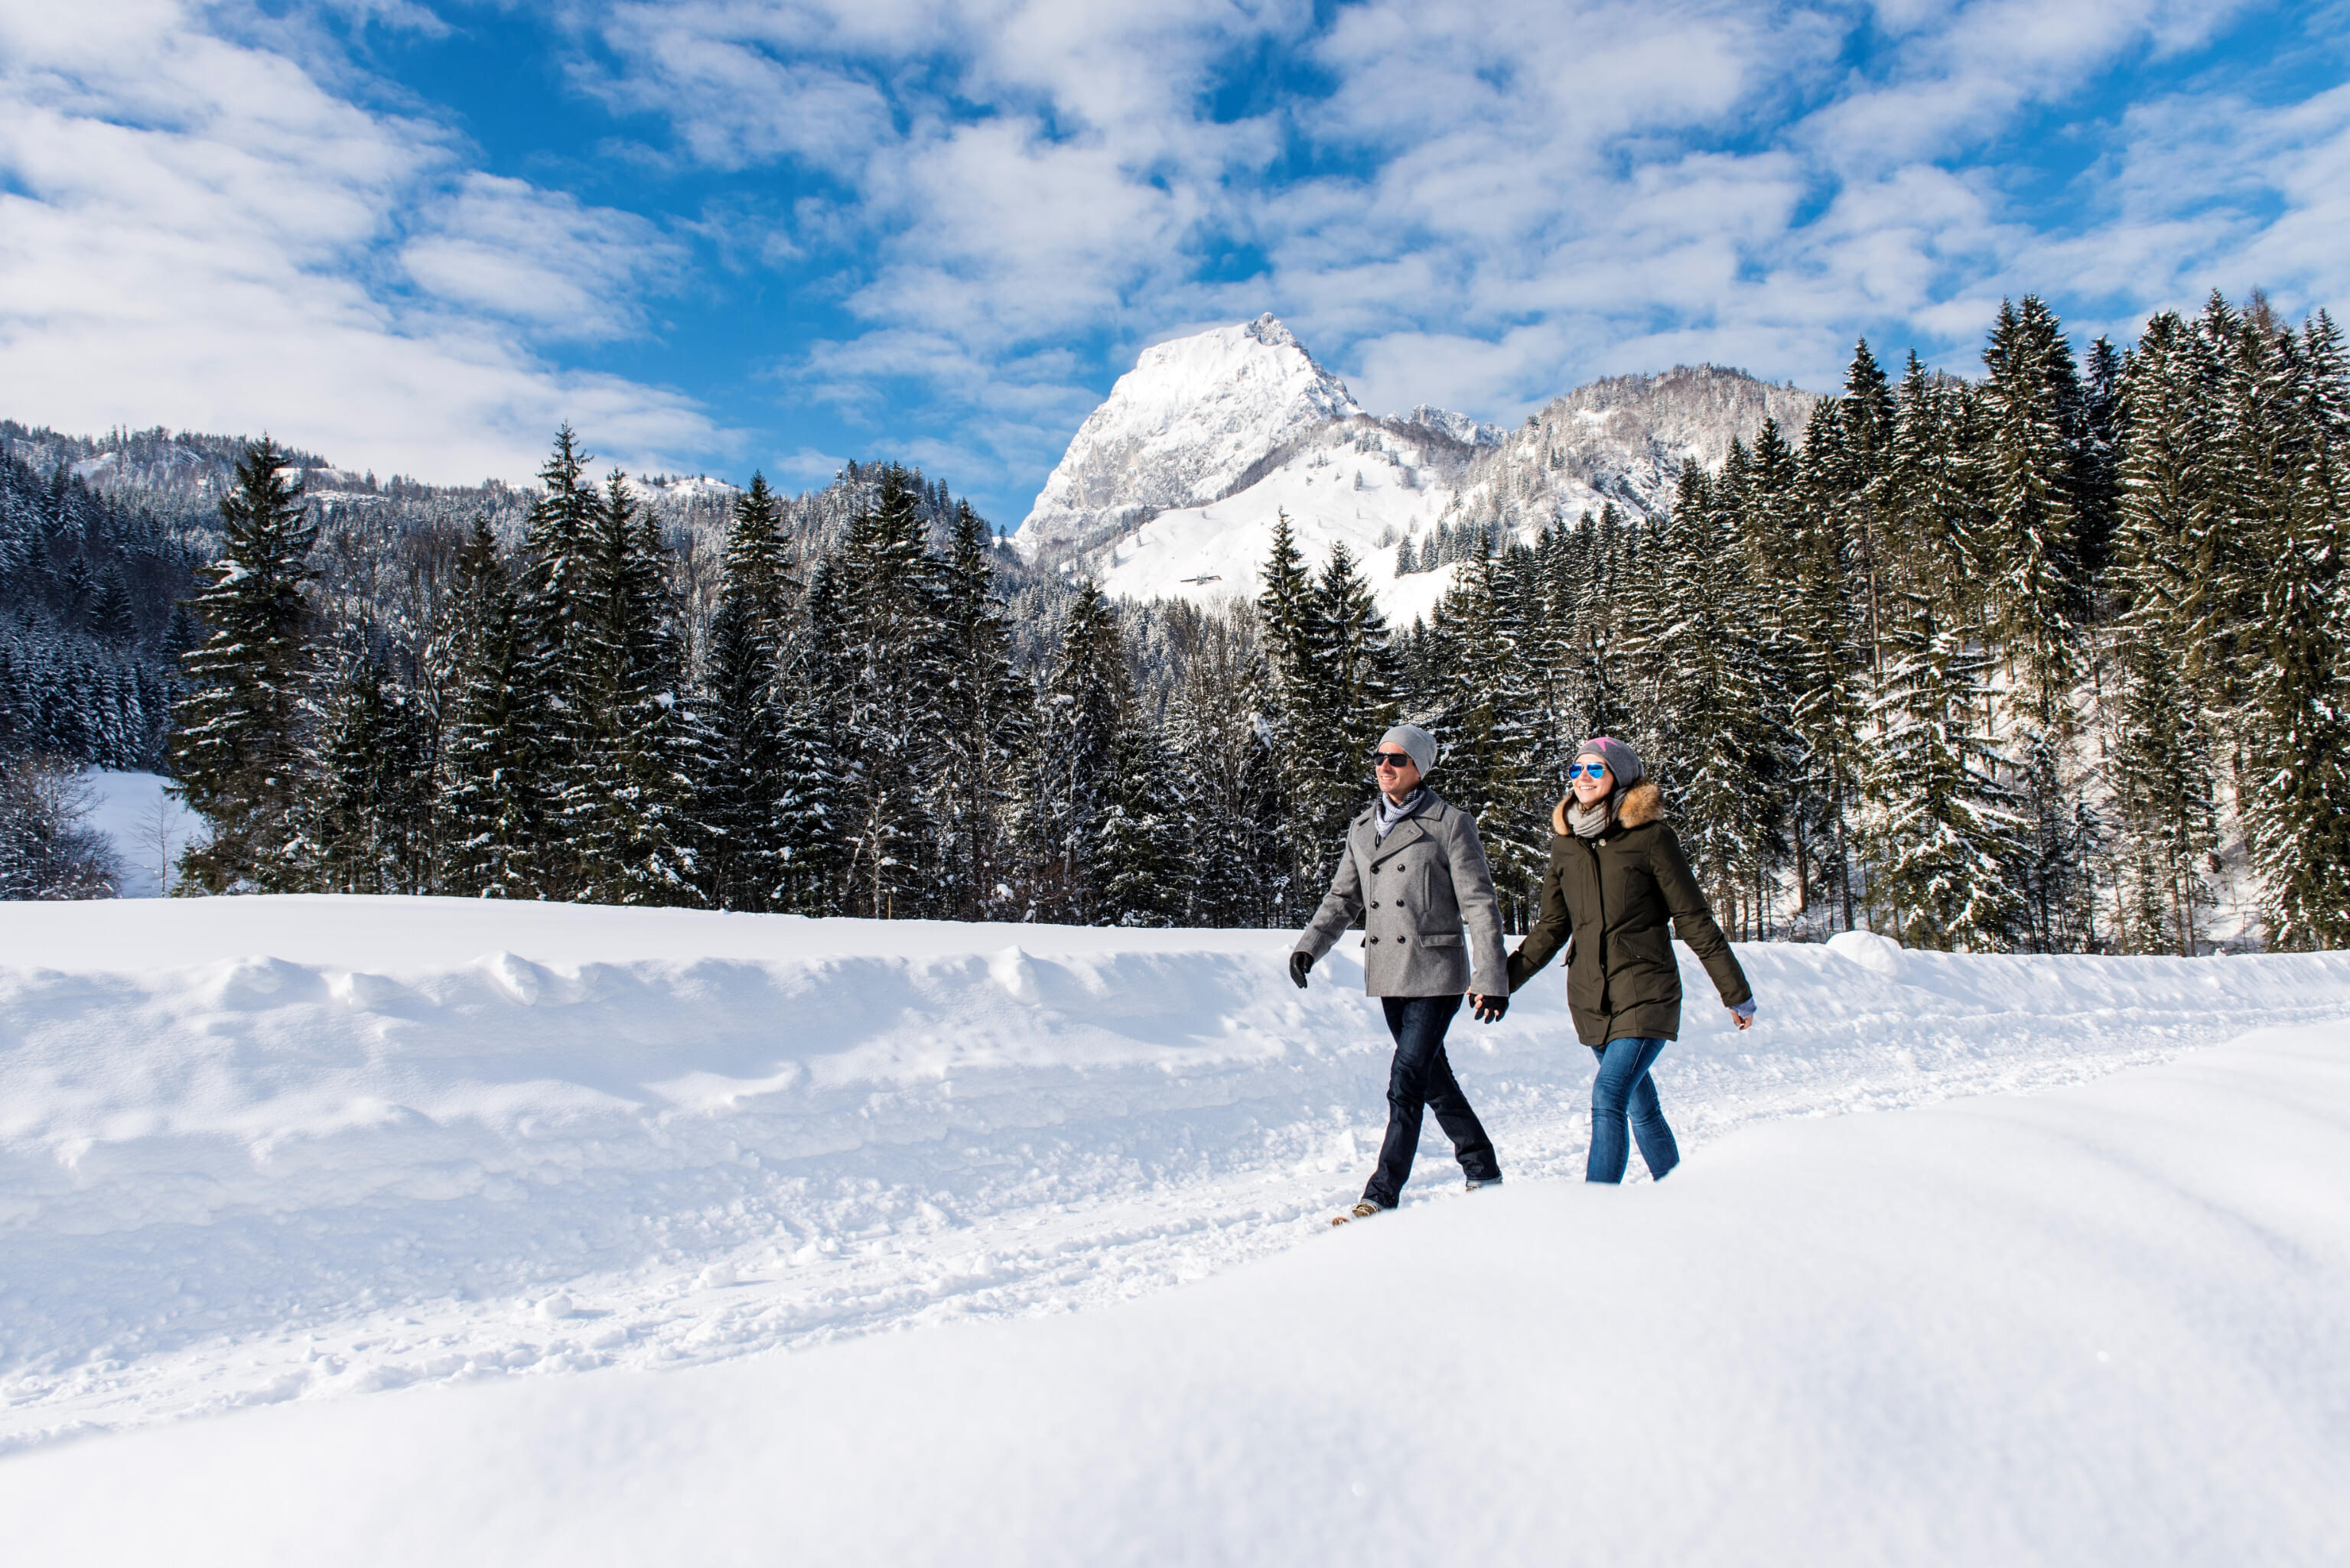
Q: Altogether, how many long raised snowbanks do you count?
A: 2